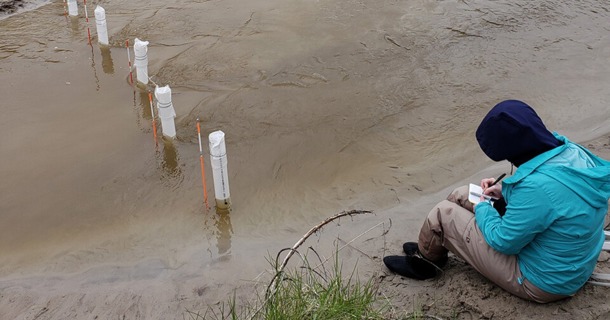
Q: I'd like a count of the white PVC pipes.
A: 5